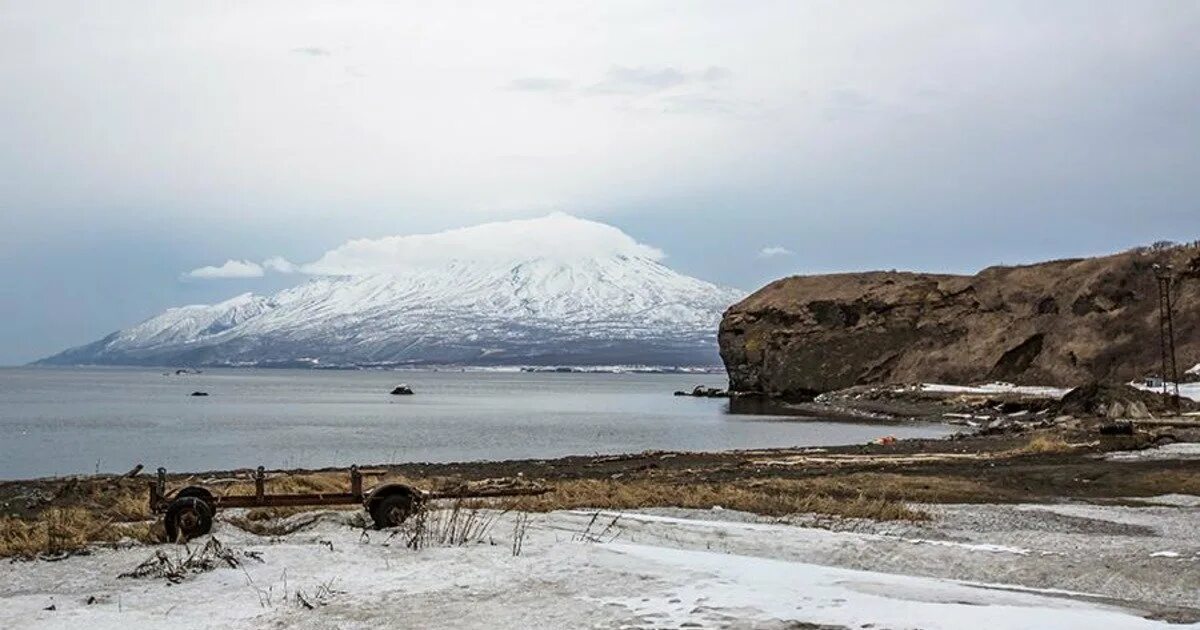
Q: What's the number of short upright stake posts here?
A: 3